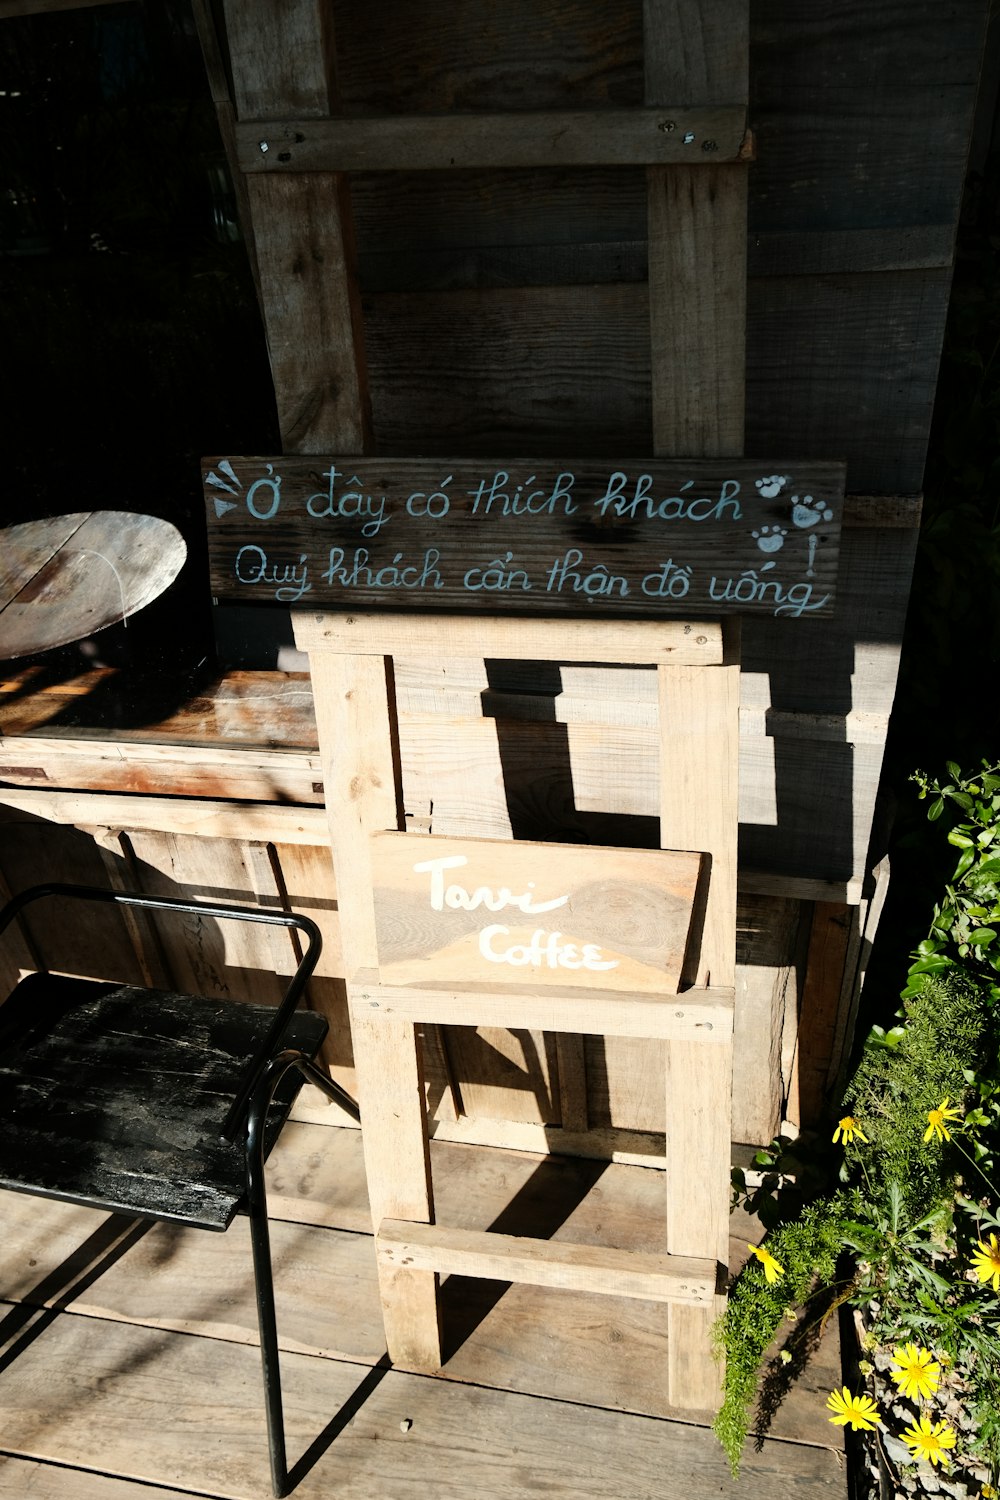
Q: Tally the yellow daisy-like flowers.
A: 7